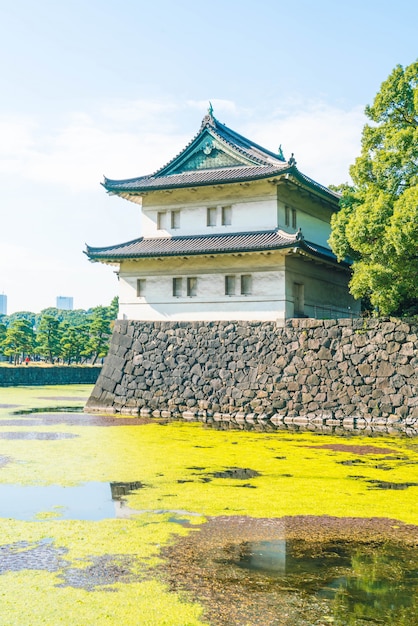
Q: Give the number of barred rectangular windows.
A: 11